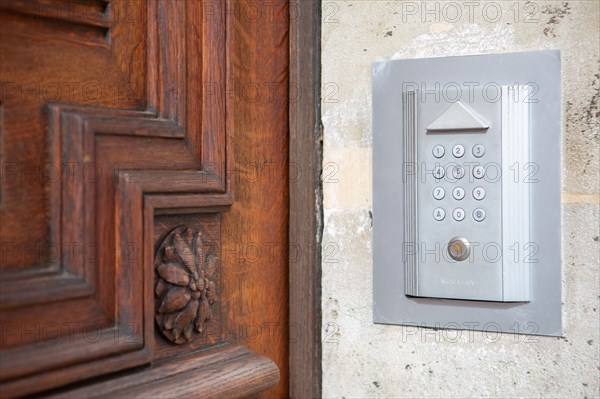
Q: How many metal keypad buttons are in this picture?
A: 12